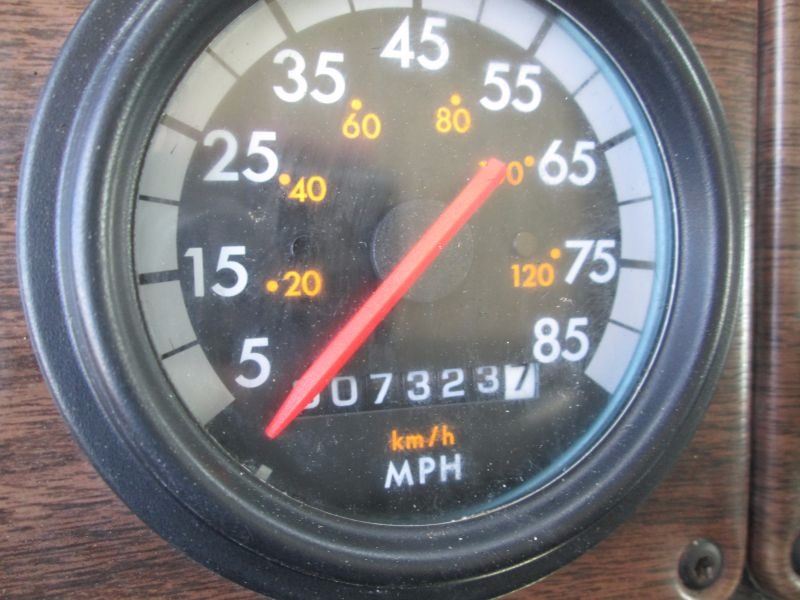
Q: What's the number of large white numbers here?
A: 9